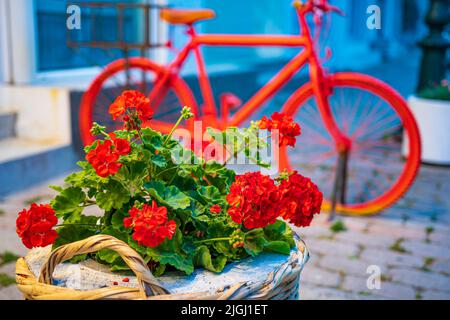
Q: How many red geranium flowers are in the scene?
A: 7